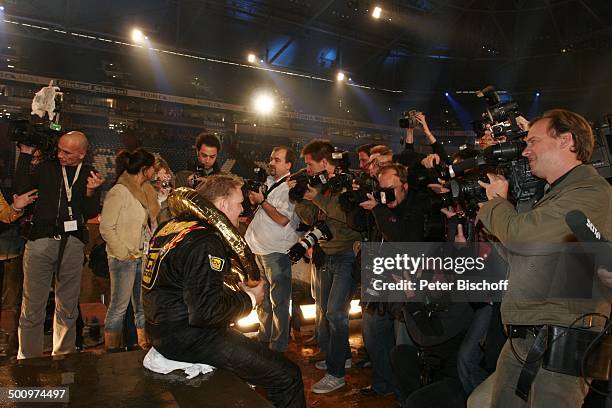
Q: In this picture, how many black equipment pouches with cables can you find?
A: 1